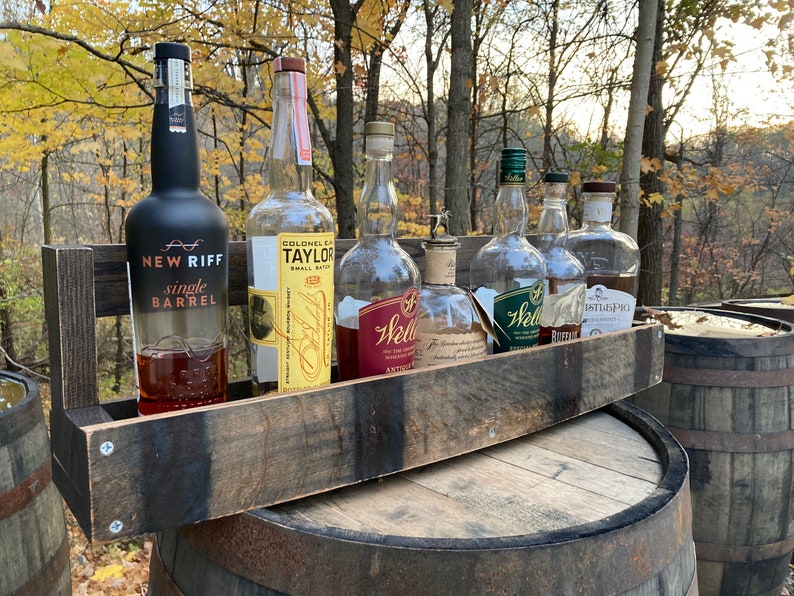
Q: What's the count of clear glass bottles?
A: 6